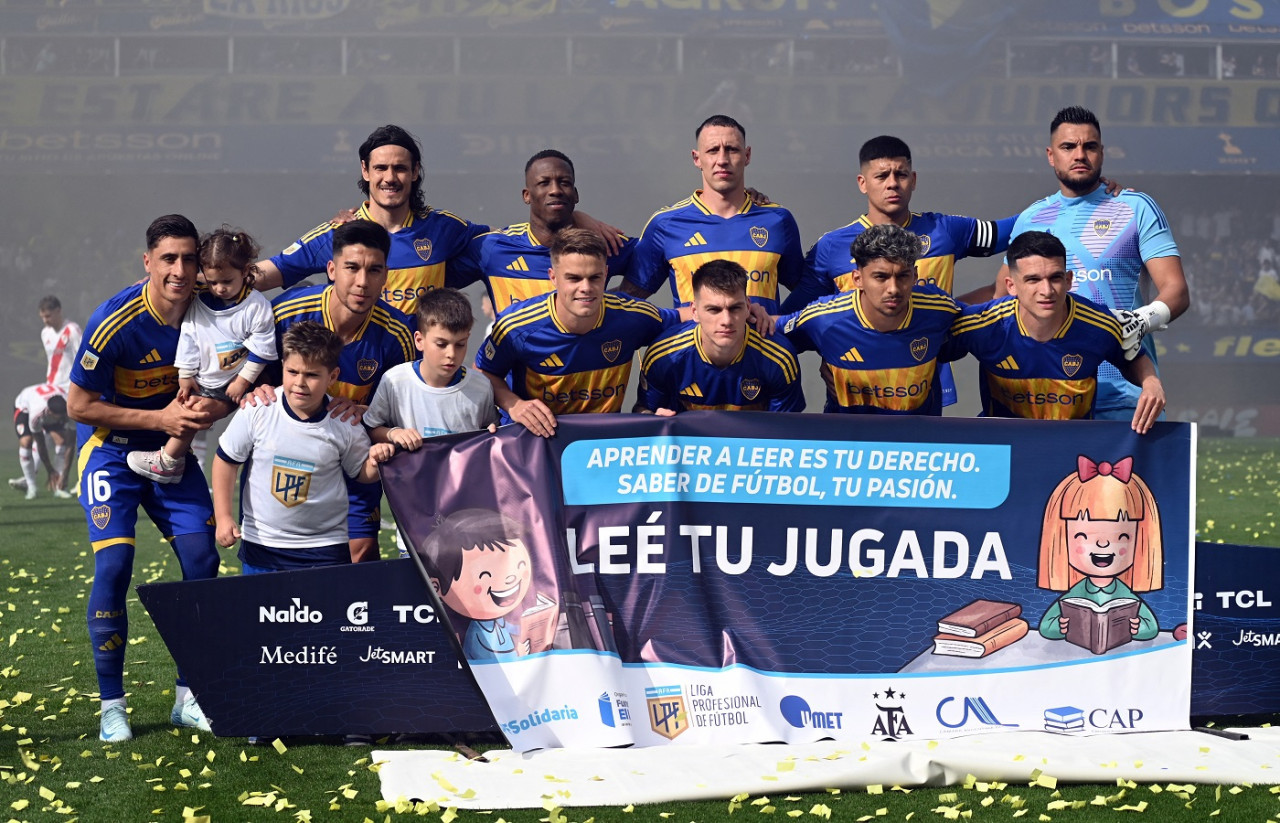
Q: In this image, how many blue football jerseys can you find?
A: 11